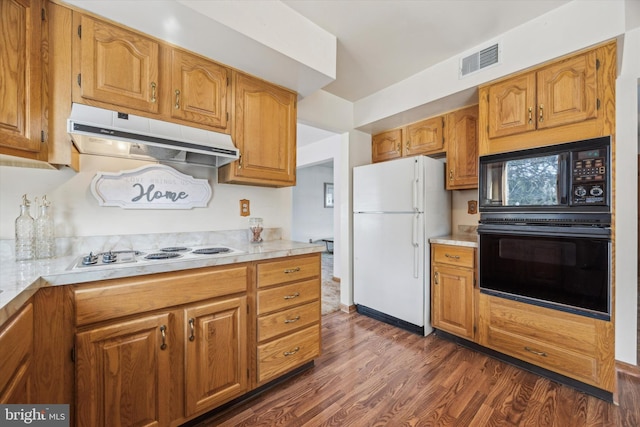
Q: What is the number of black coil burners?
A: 3